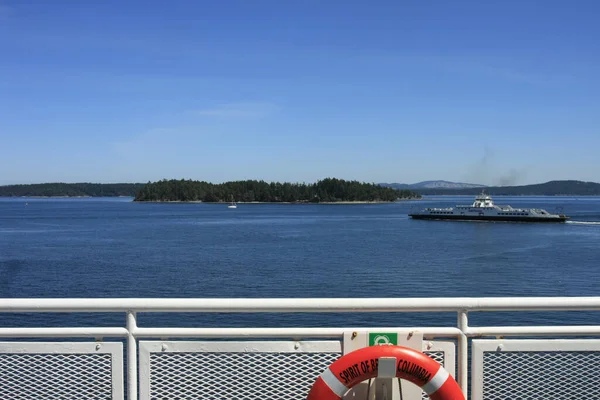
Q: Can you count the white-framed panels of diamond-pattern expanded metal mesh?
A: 3